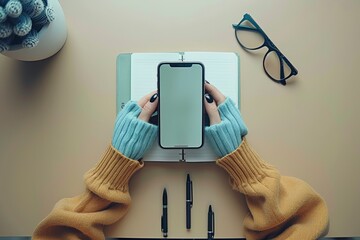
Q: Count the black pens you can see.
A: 3